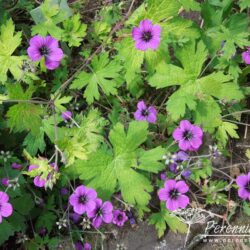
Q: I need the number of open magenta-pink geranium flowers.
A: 11